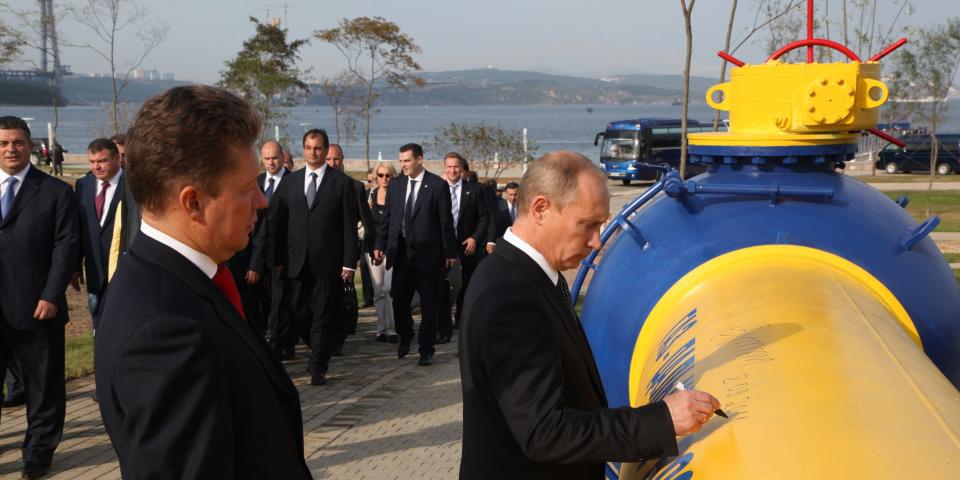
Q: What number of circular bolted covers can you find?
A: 1